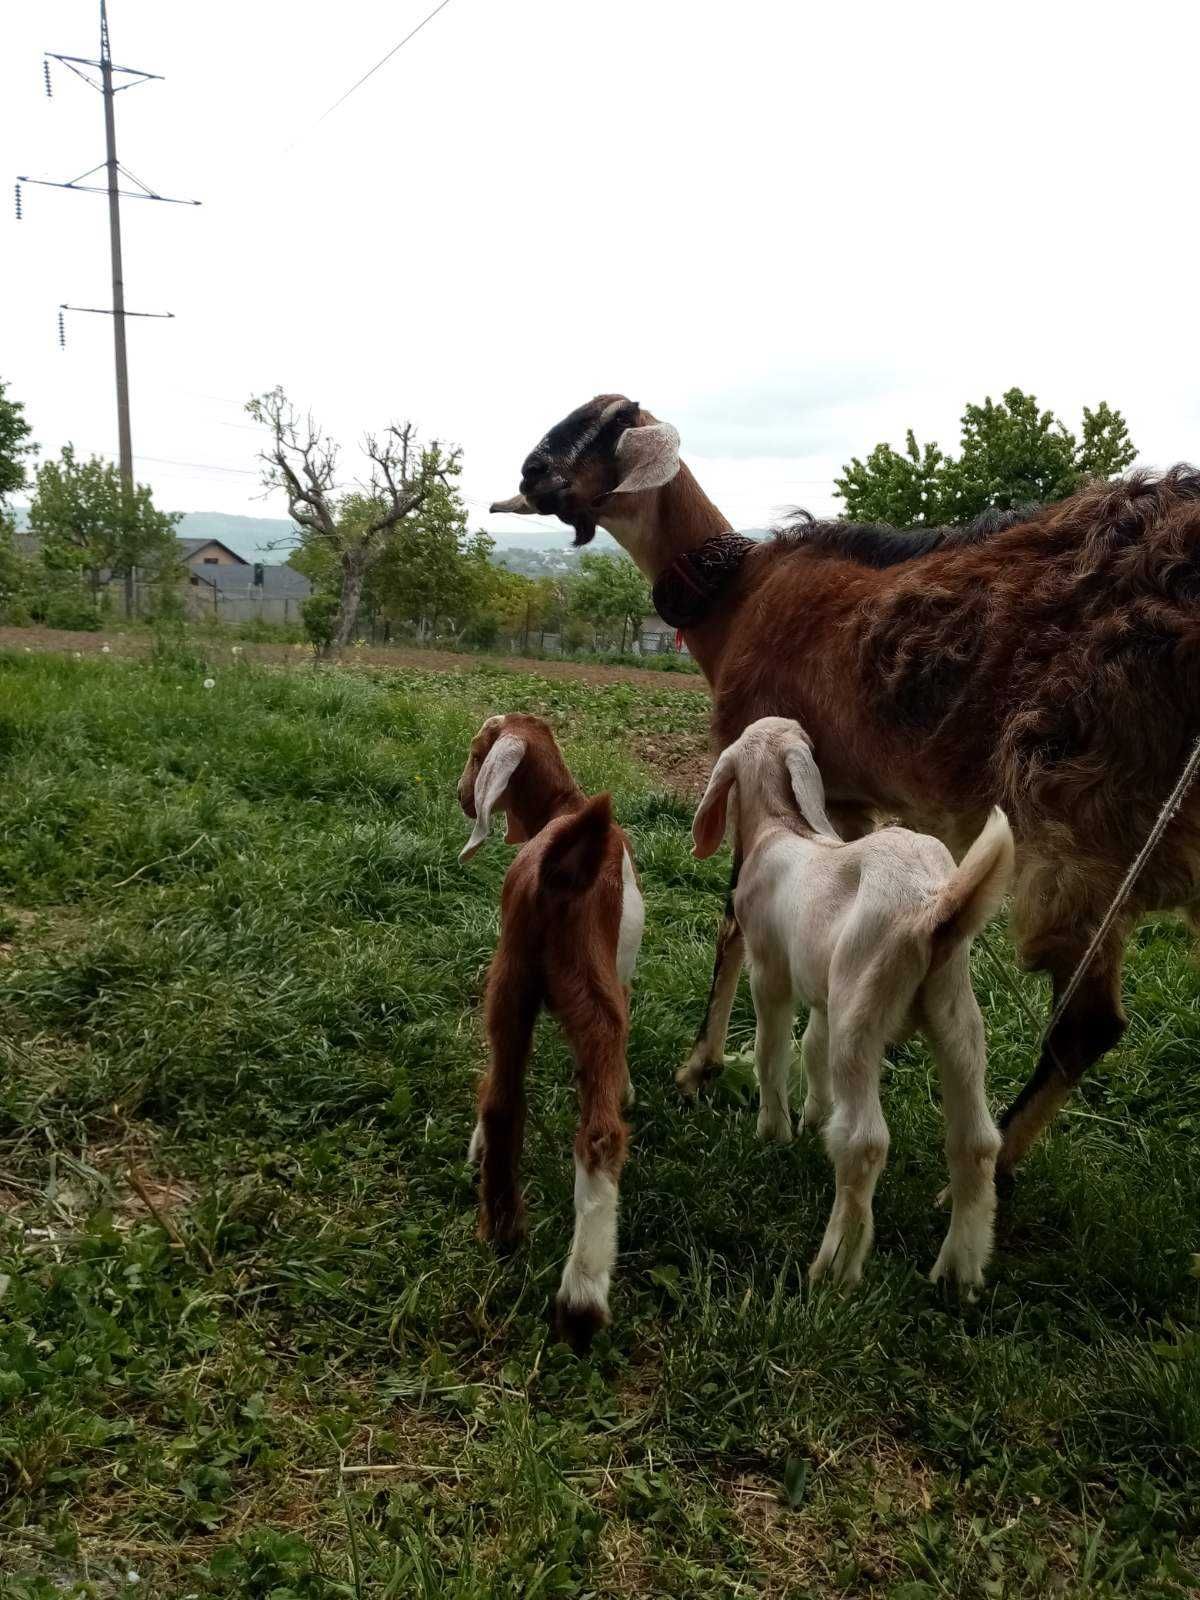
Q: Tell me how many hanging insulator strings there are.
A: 3